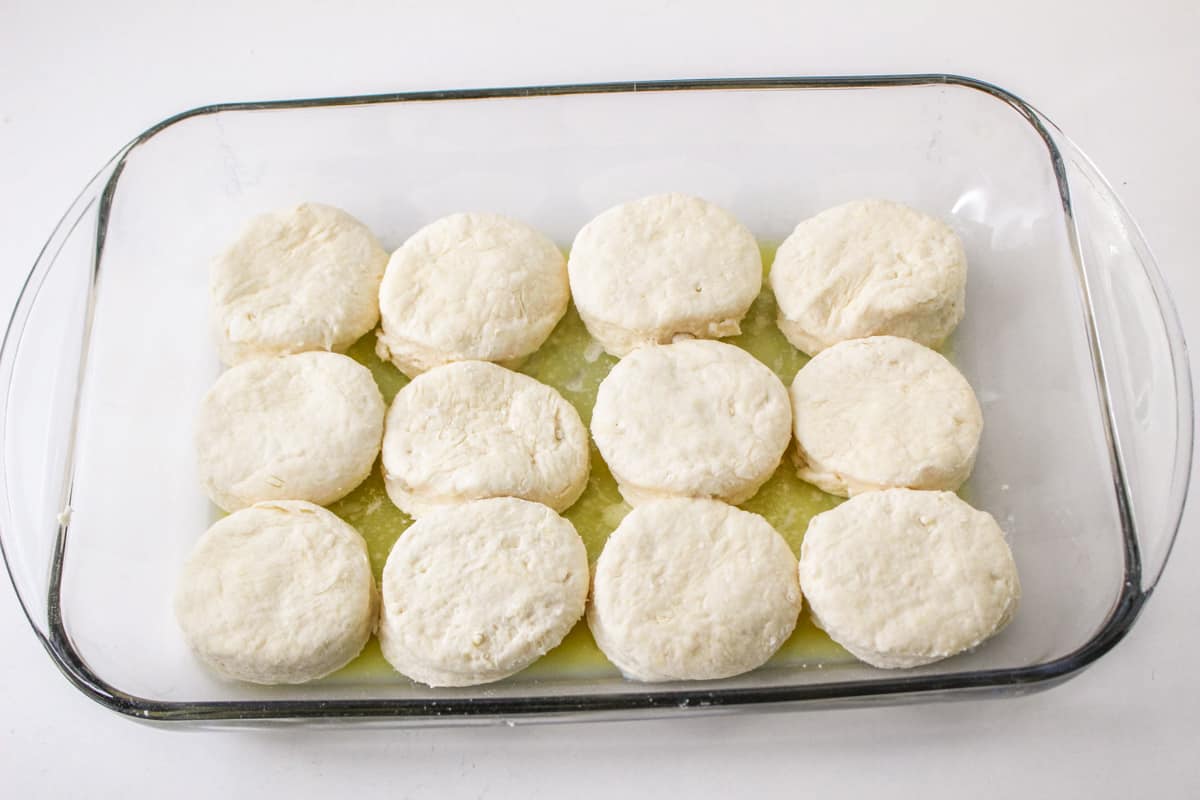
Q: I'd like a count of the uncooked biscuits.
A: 12